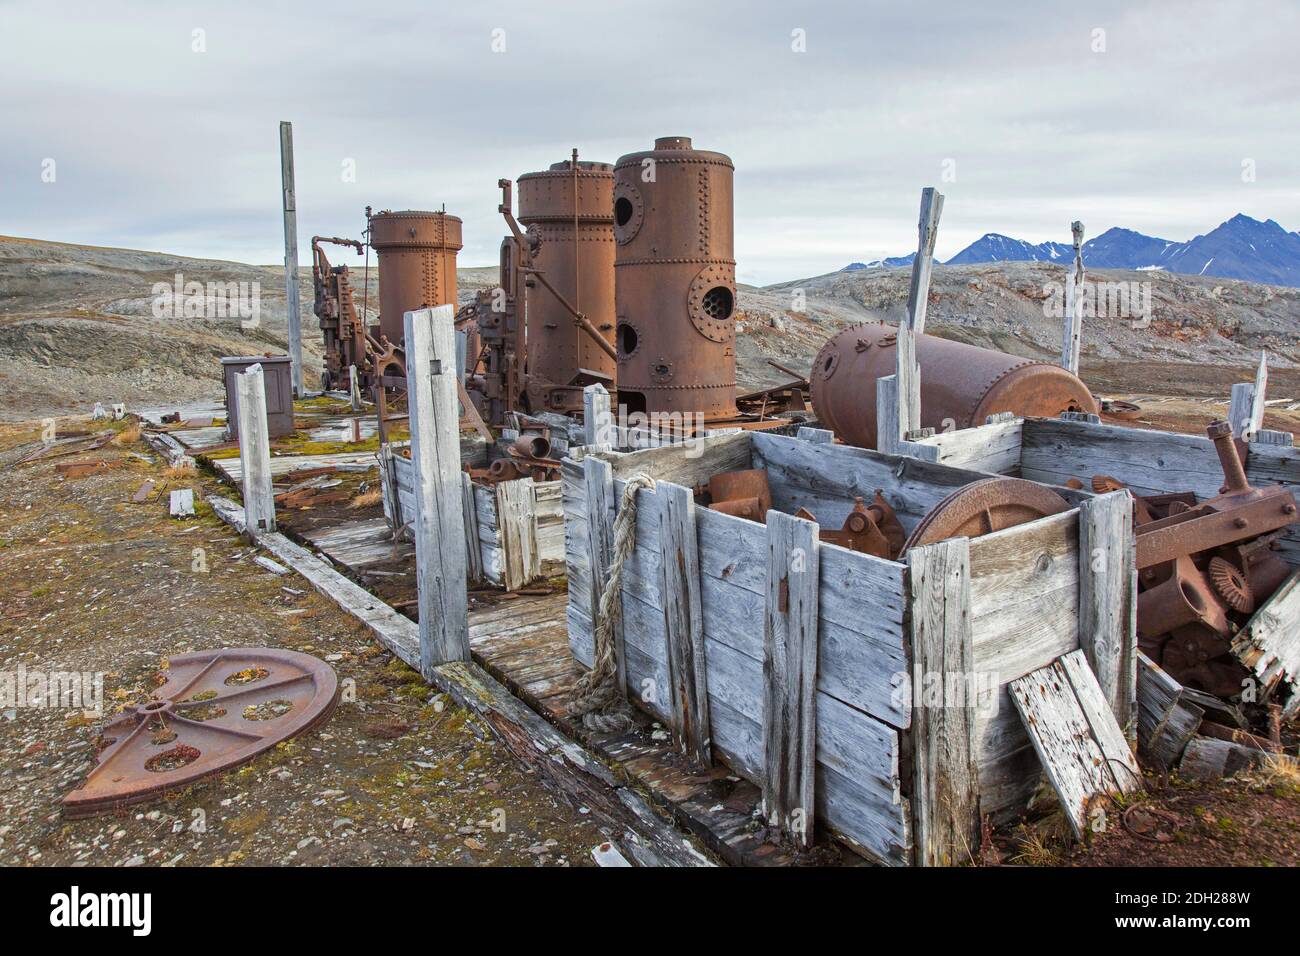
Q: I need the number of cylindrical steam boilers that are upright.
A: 3